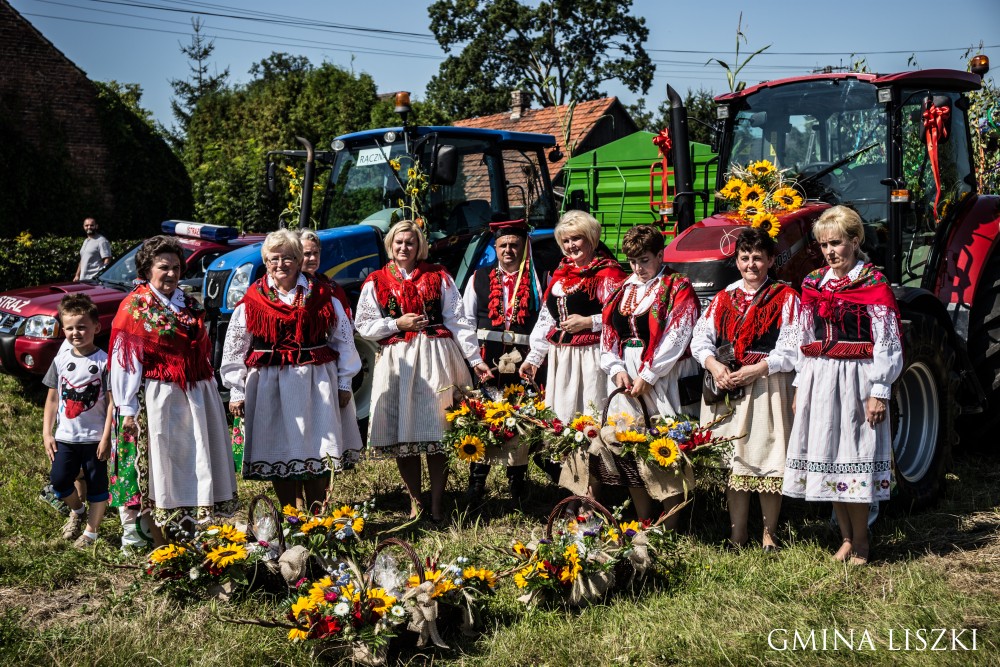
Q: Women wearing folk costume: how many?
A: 8